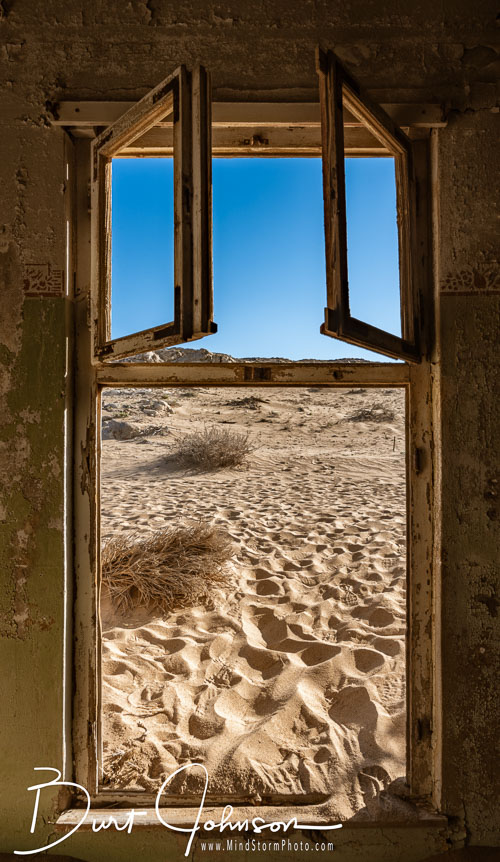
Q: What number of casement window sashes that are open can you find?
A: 2